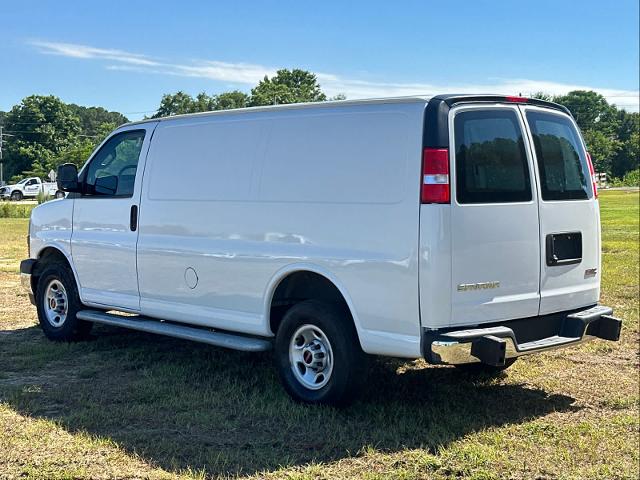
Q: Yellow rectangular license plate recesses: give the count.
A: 0